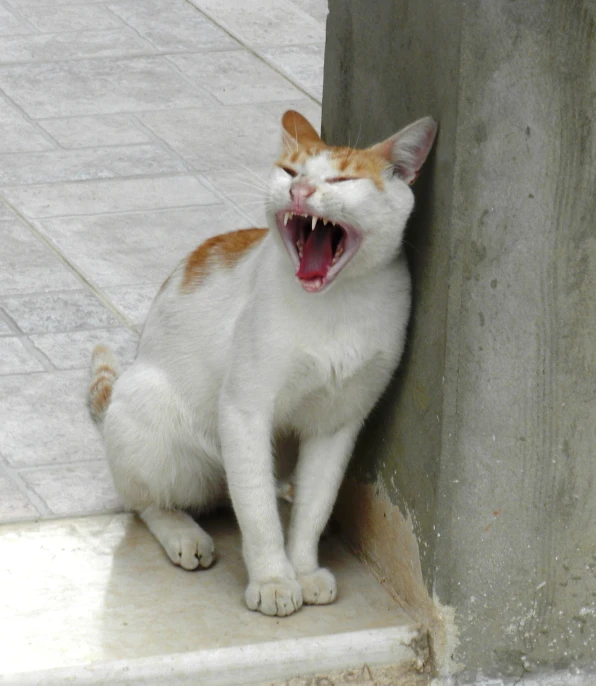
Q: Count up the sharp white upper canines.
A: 2